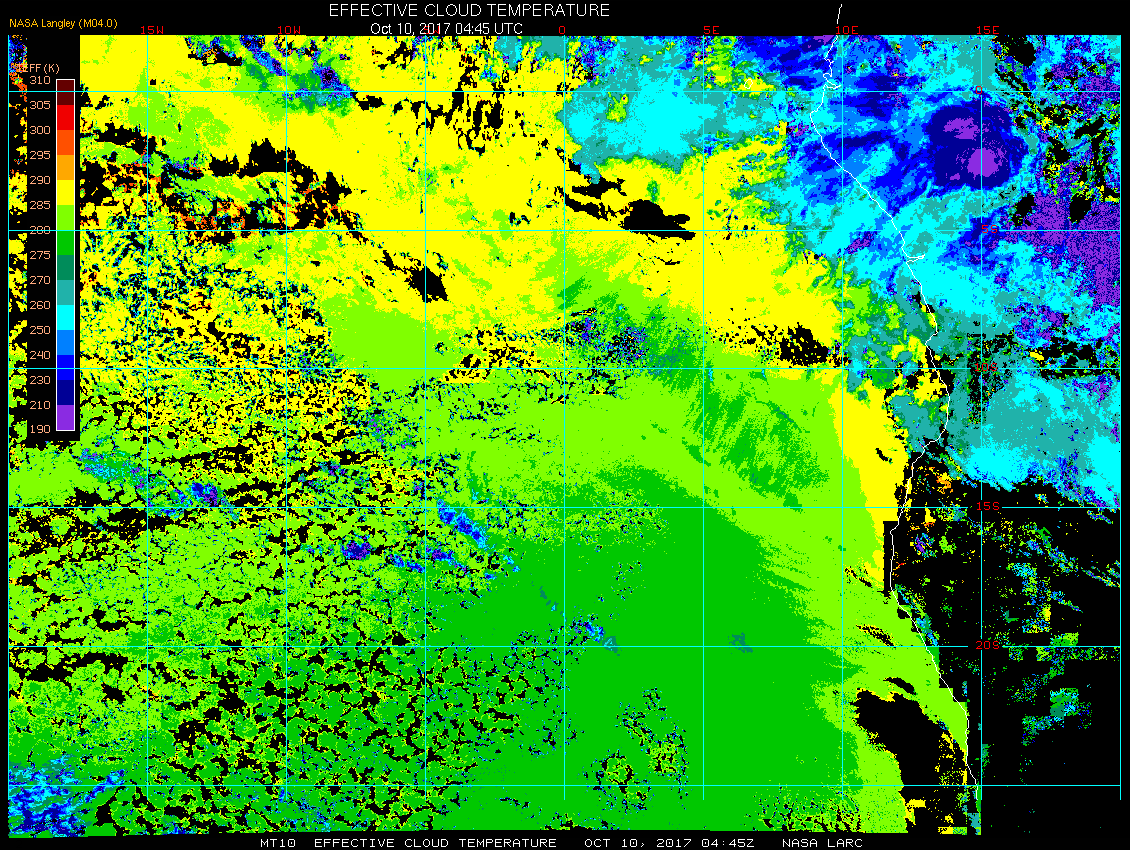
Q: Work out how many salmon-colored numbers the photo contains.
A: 15